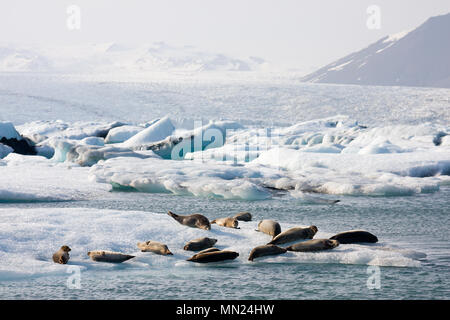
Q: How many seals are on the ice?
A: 14